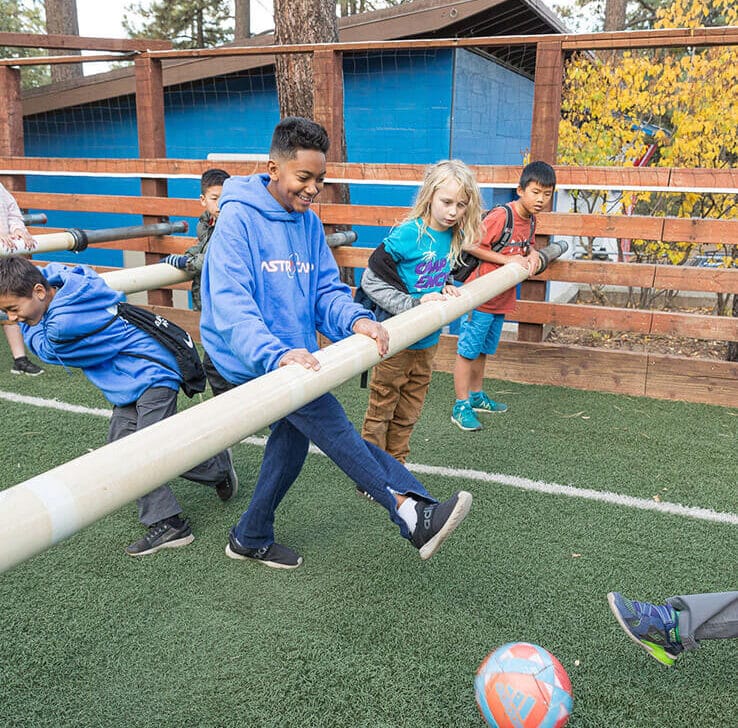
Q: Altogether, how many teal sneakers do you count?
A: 2